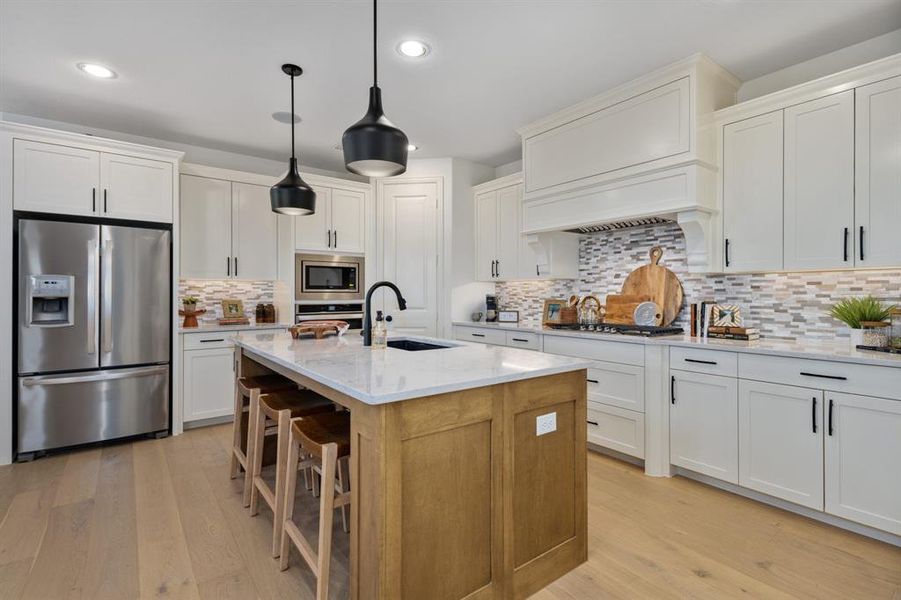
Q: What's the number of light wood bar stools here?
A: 3